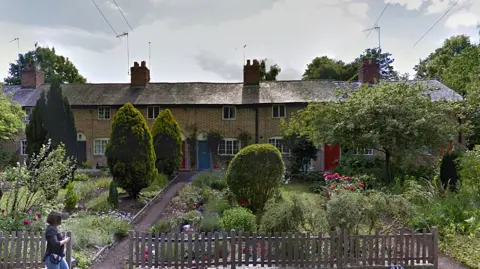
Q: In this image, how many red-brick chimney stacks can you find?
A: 4